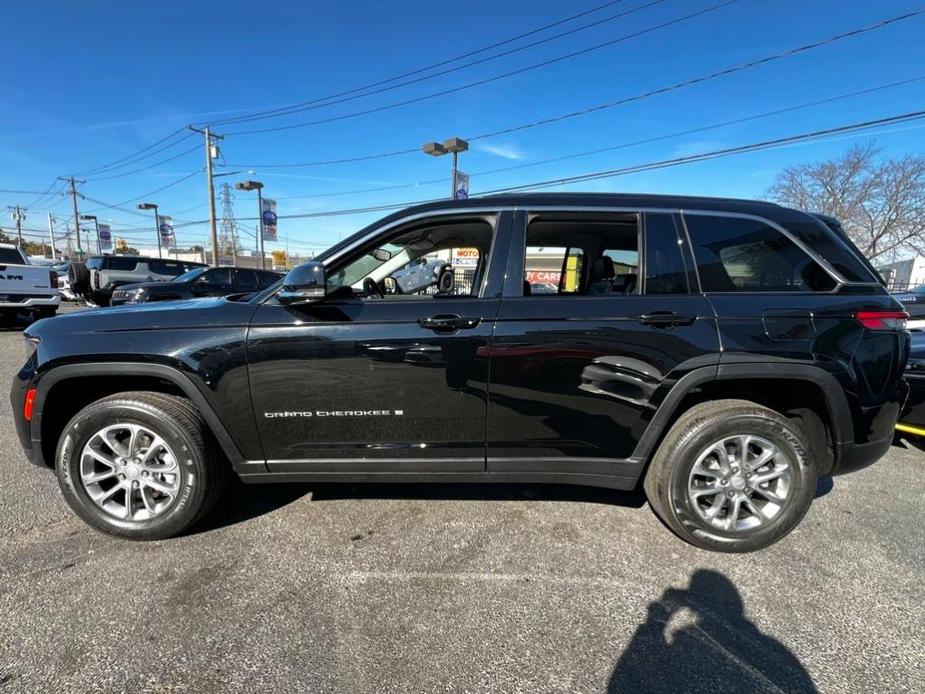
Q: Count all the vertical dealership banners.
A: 4